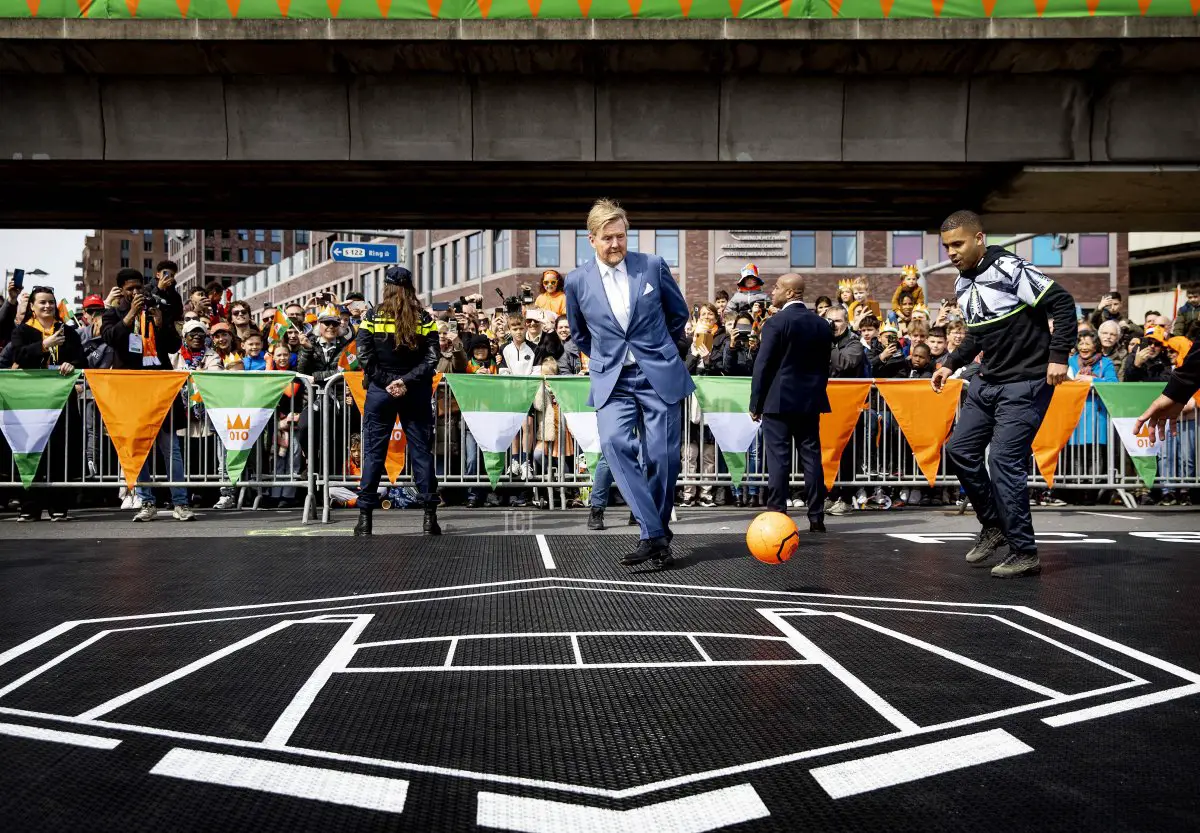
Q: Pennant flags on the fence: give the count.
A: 11